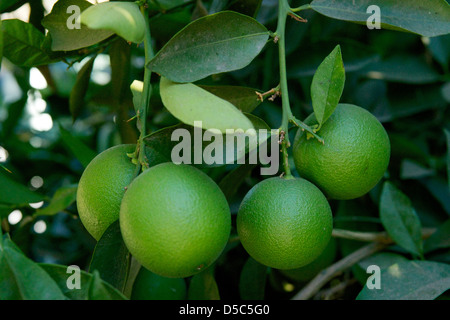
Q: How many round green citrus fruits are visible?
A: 4